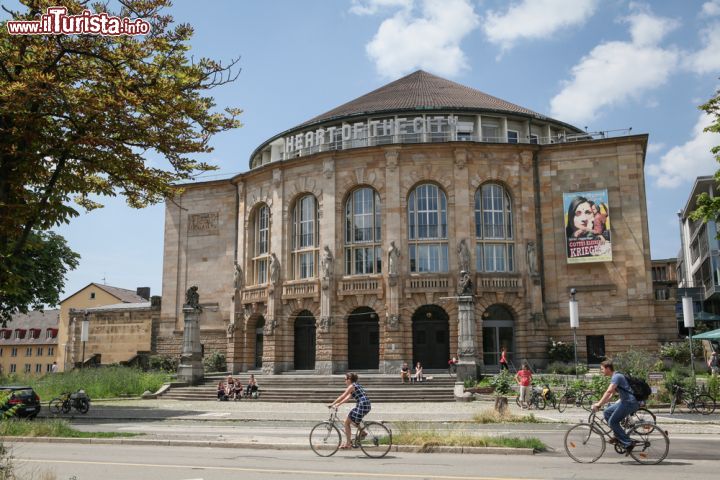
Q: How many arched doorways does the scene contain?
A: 5